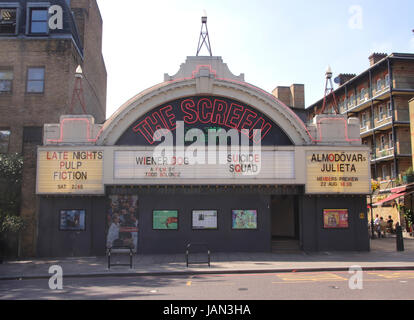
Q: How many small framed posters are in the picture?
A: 5